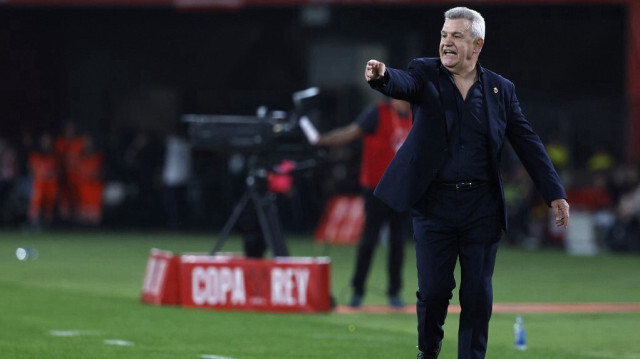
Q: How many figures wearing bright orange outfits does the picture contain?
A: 3